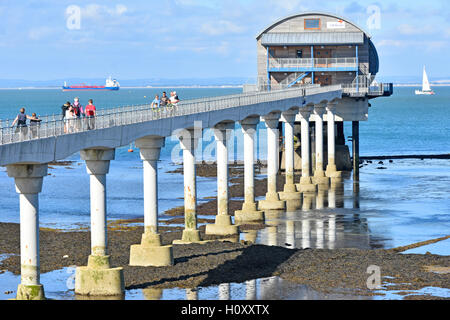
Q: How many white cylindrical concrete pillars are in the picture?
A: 11